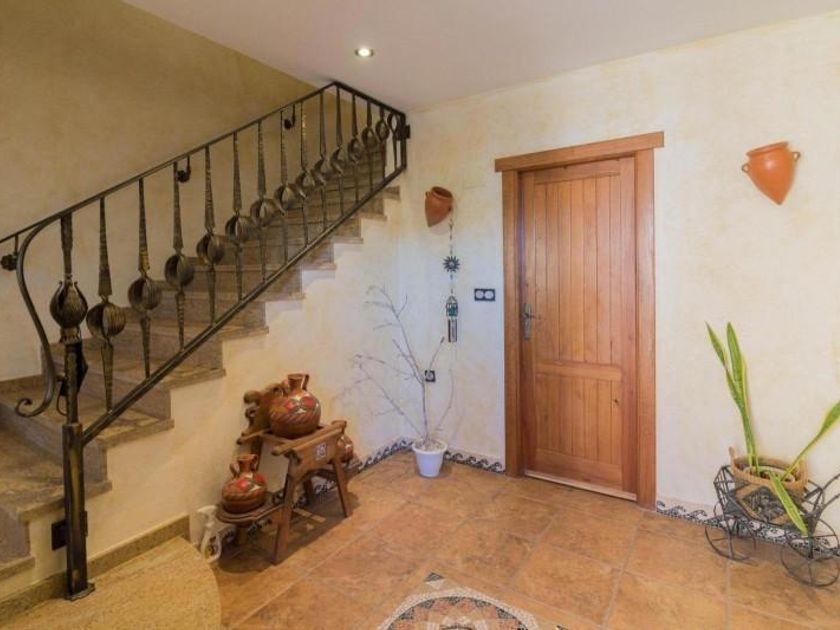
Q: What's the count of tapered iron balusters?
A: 14